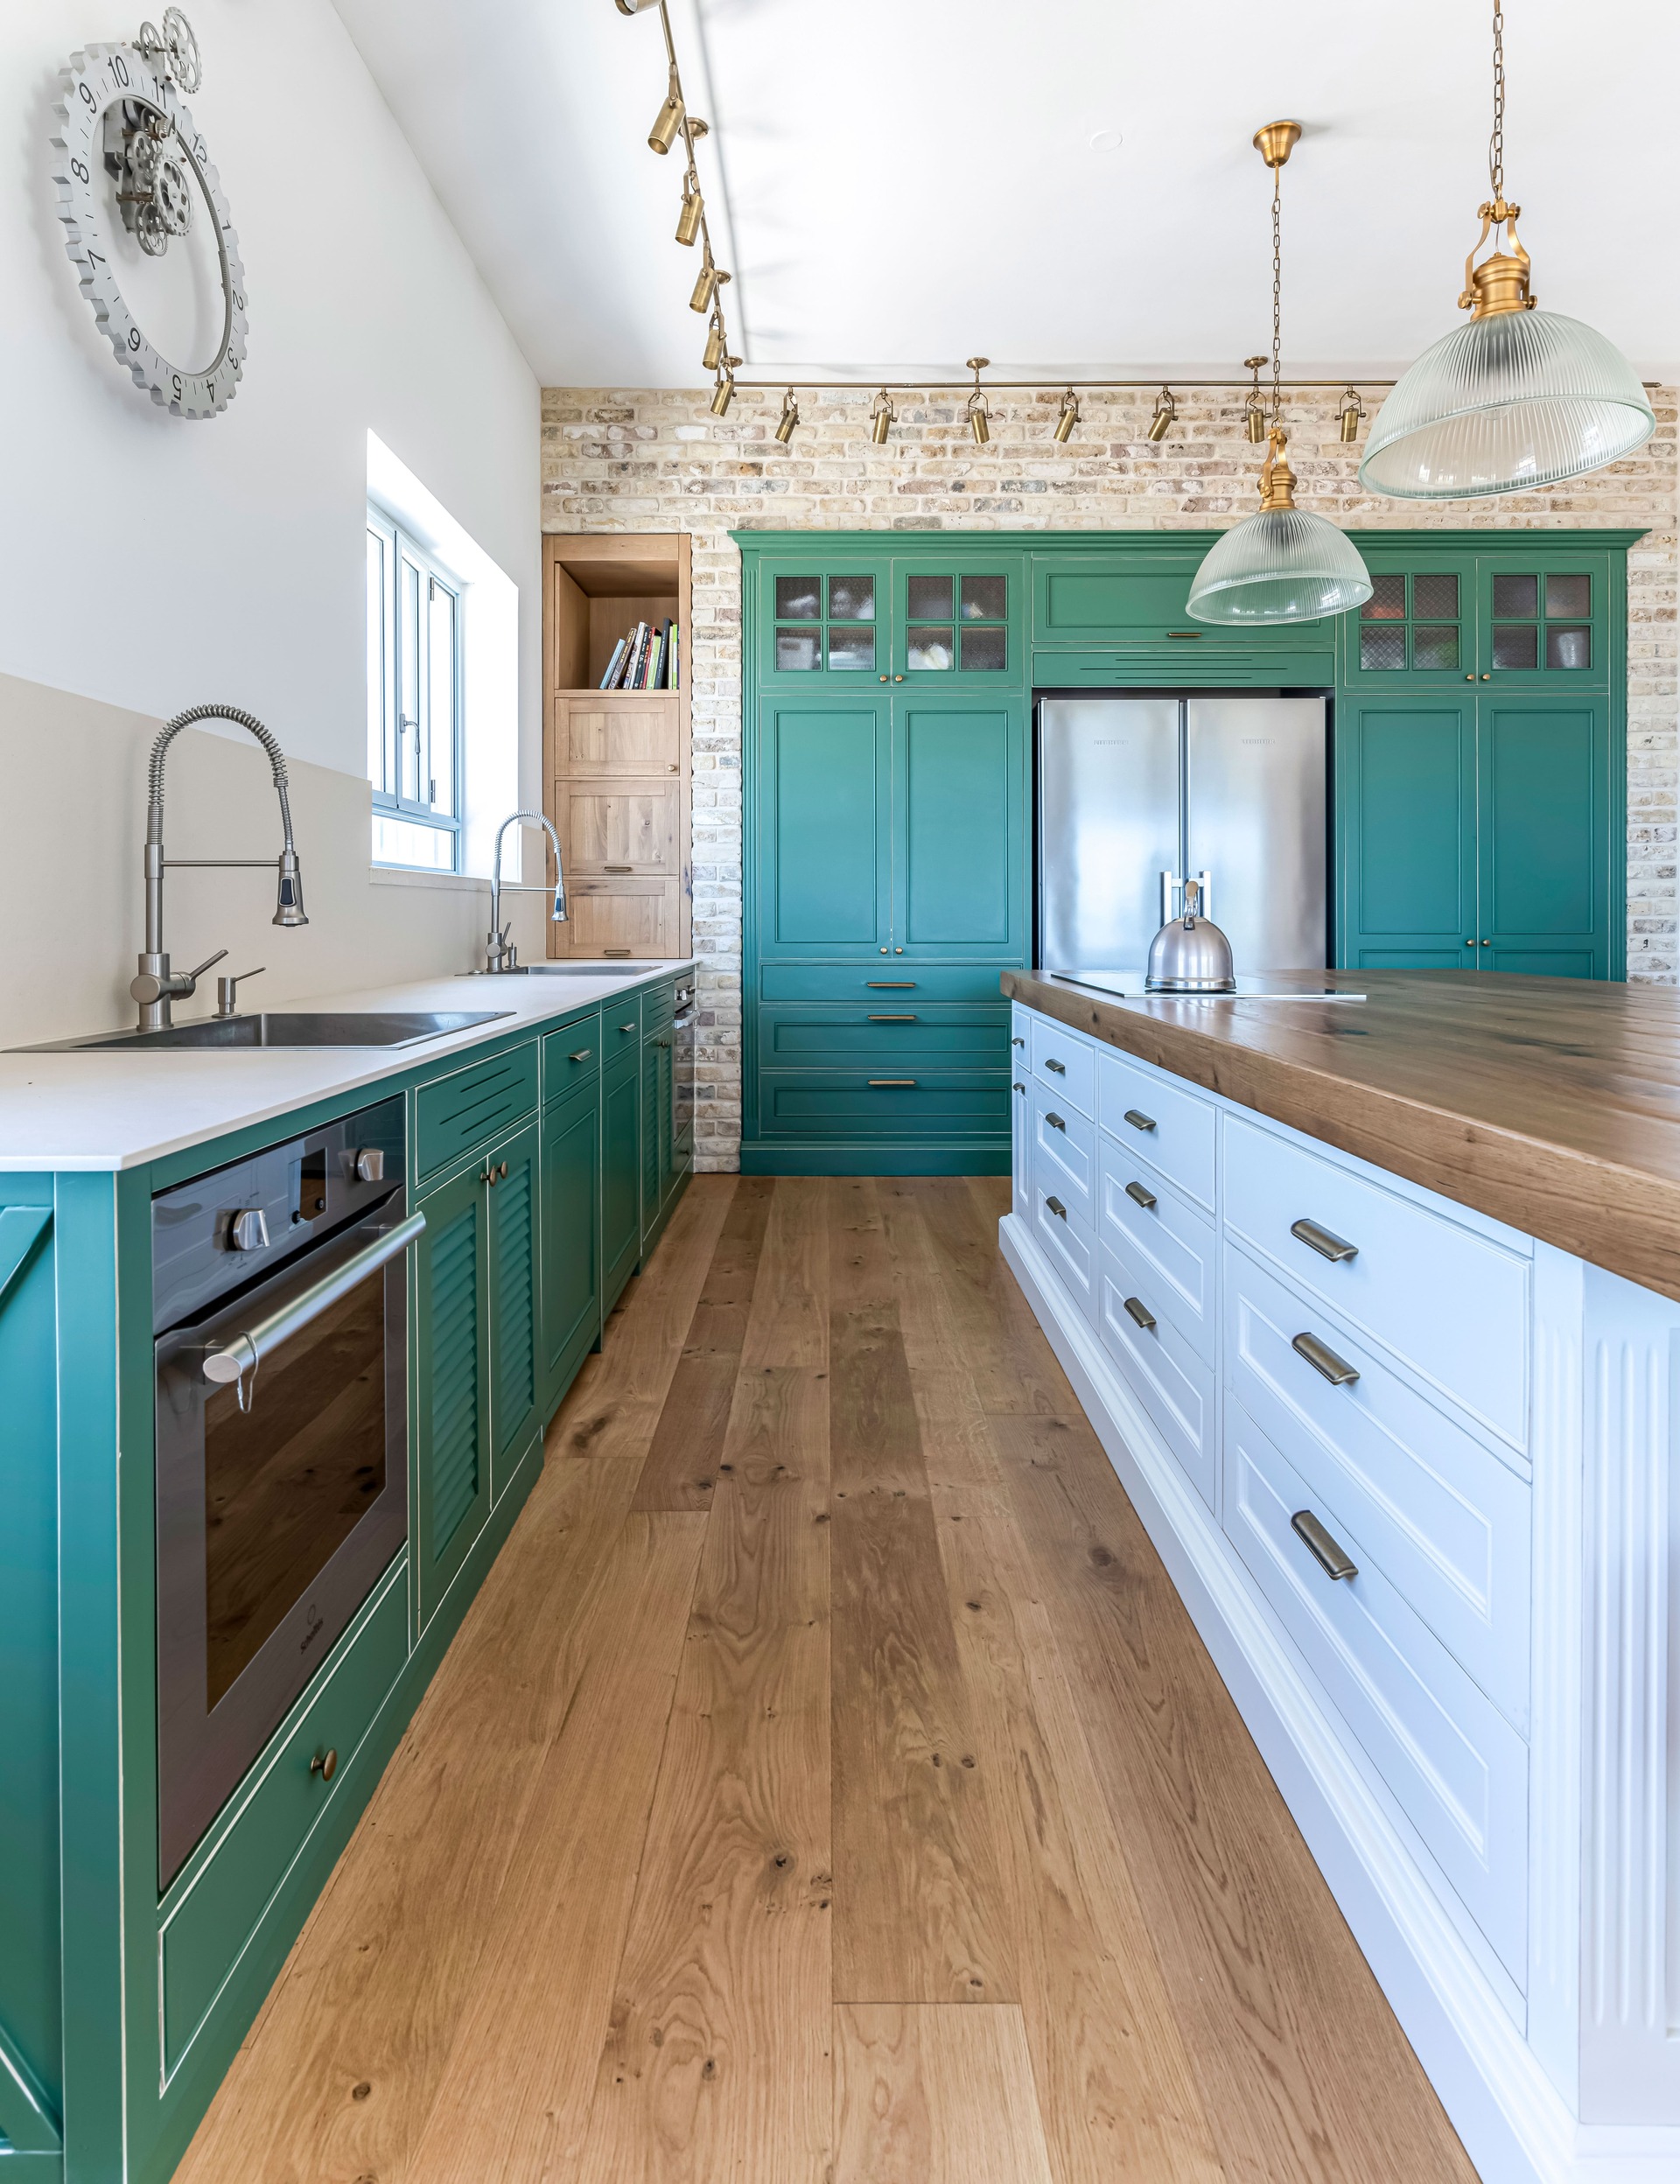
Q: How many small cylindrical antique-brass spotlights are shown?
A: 13